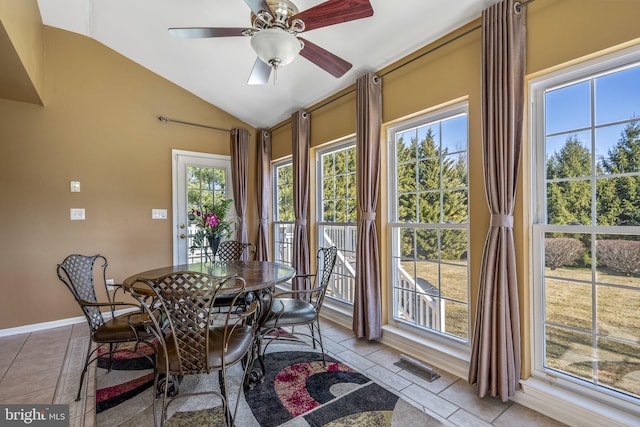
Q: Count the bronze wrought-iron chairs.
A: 4